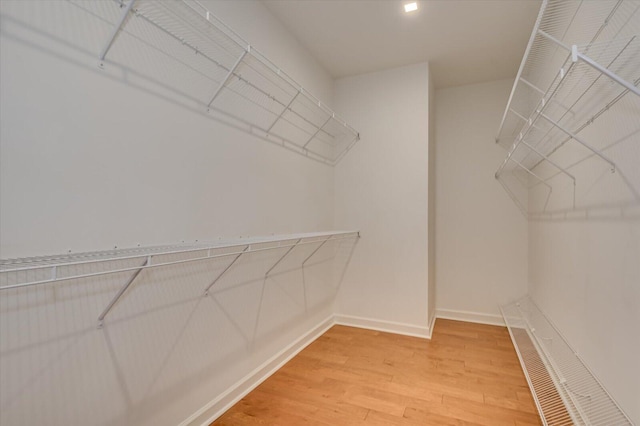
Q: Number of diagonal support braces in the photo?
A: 15